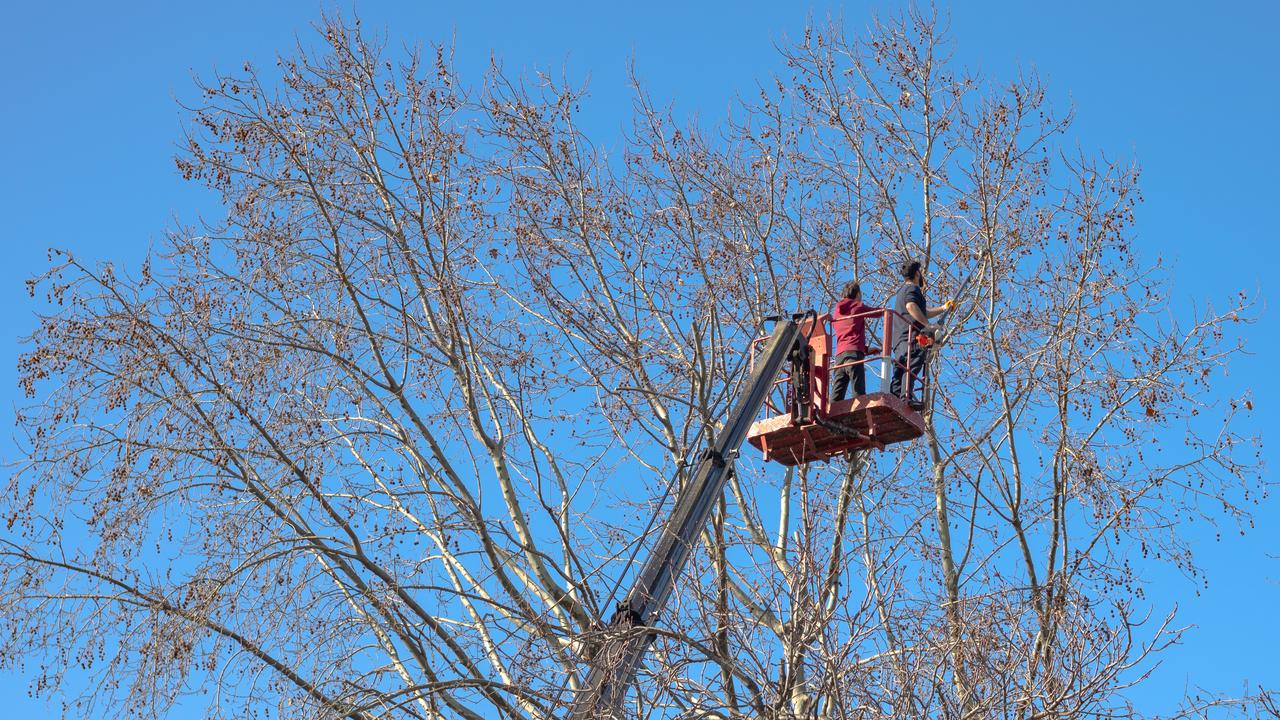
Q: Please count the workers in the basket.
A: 2